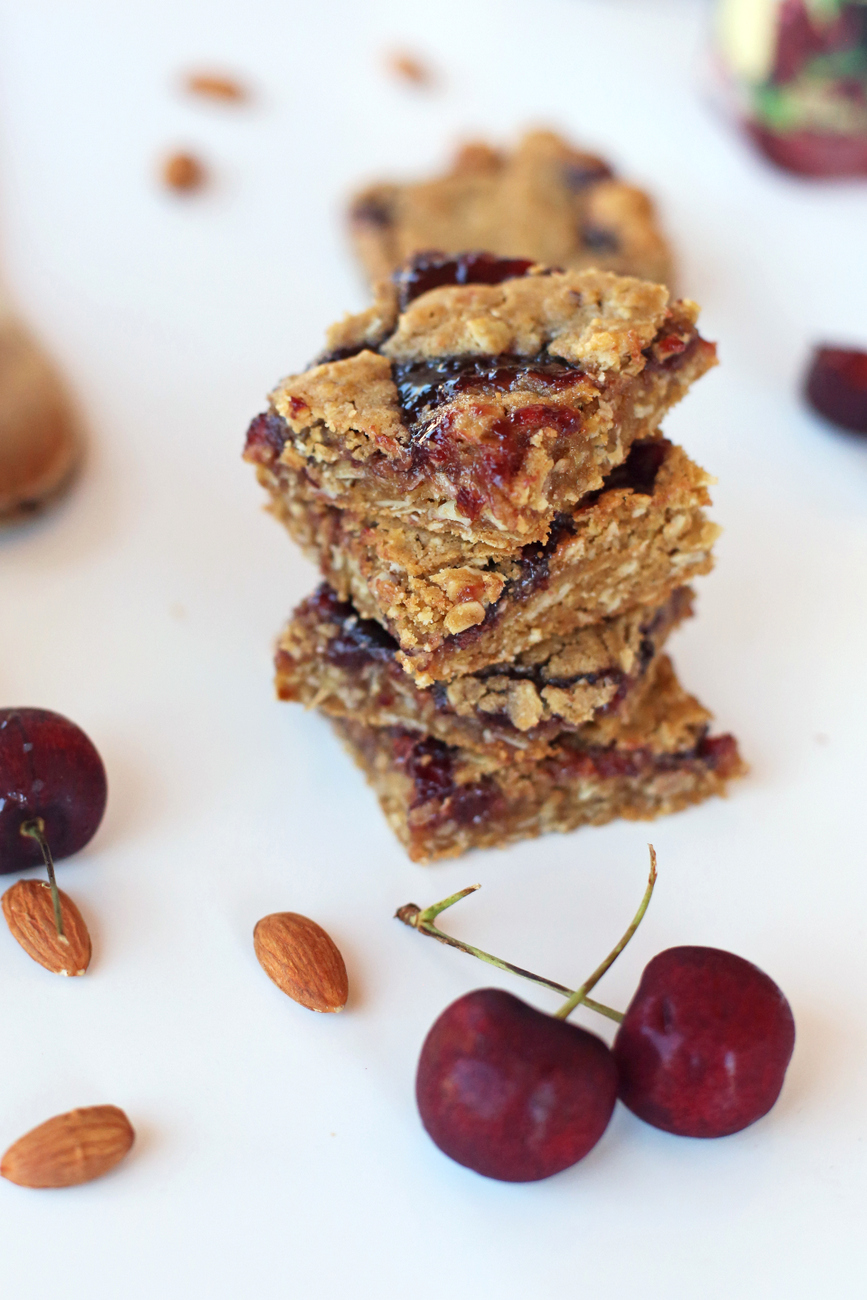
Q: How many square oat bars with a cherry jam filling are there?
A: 5